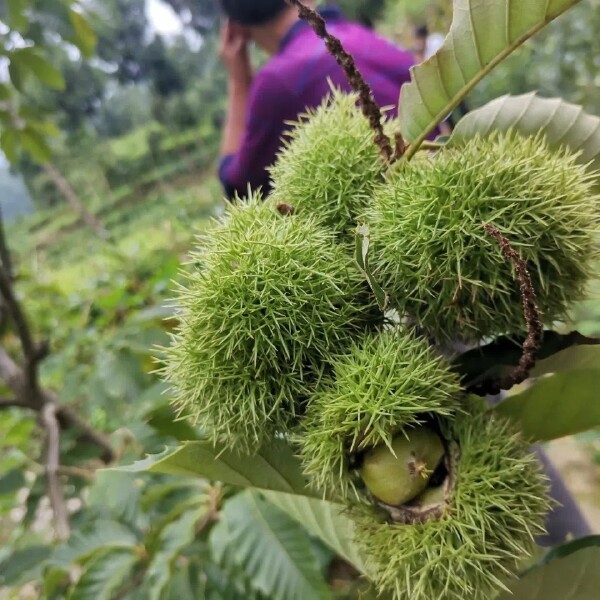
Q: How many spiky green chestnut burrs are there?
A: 4